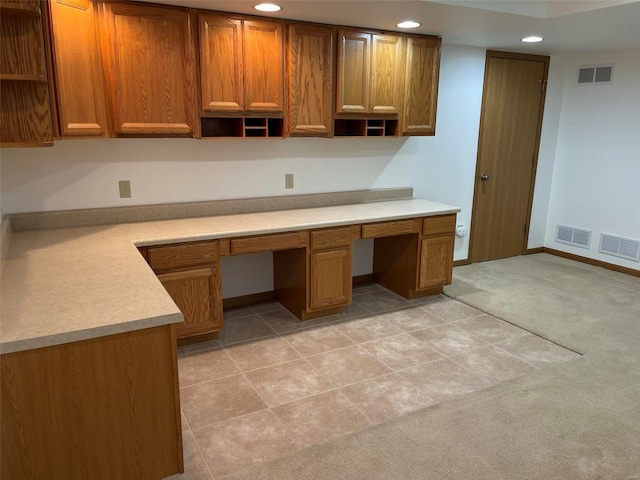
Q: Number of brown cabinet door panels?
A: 11